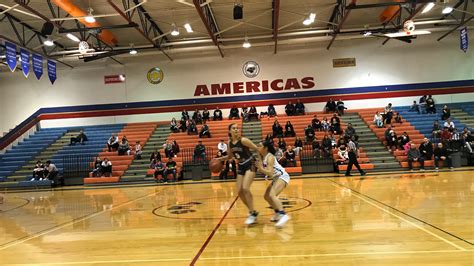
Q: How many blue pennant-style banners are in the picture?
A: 5